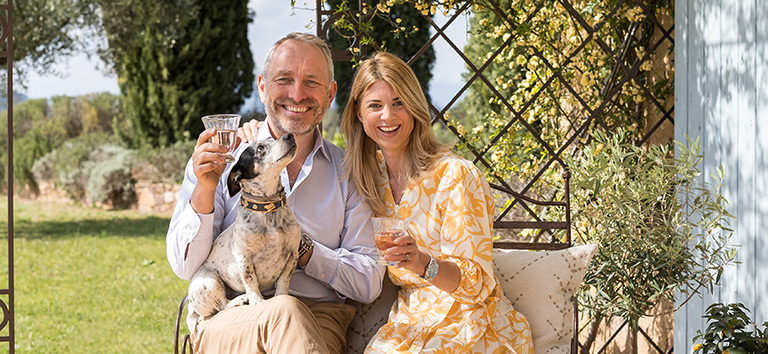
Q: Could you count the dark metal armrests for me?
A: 2